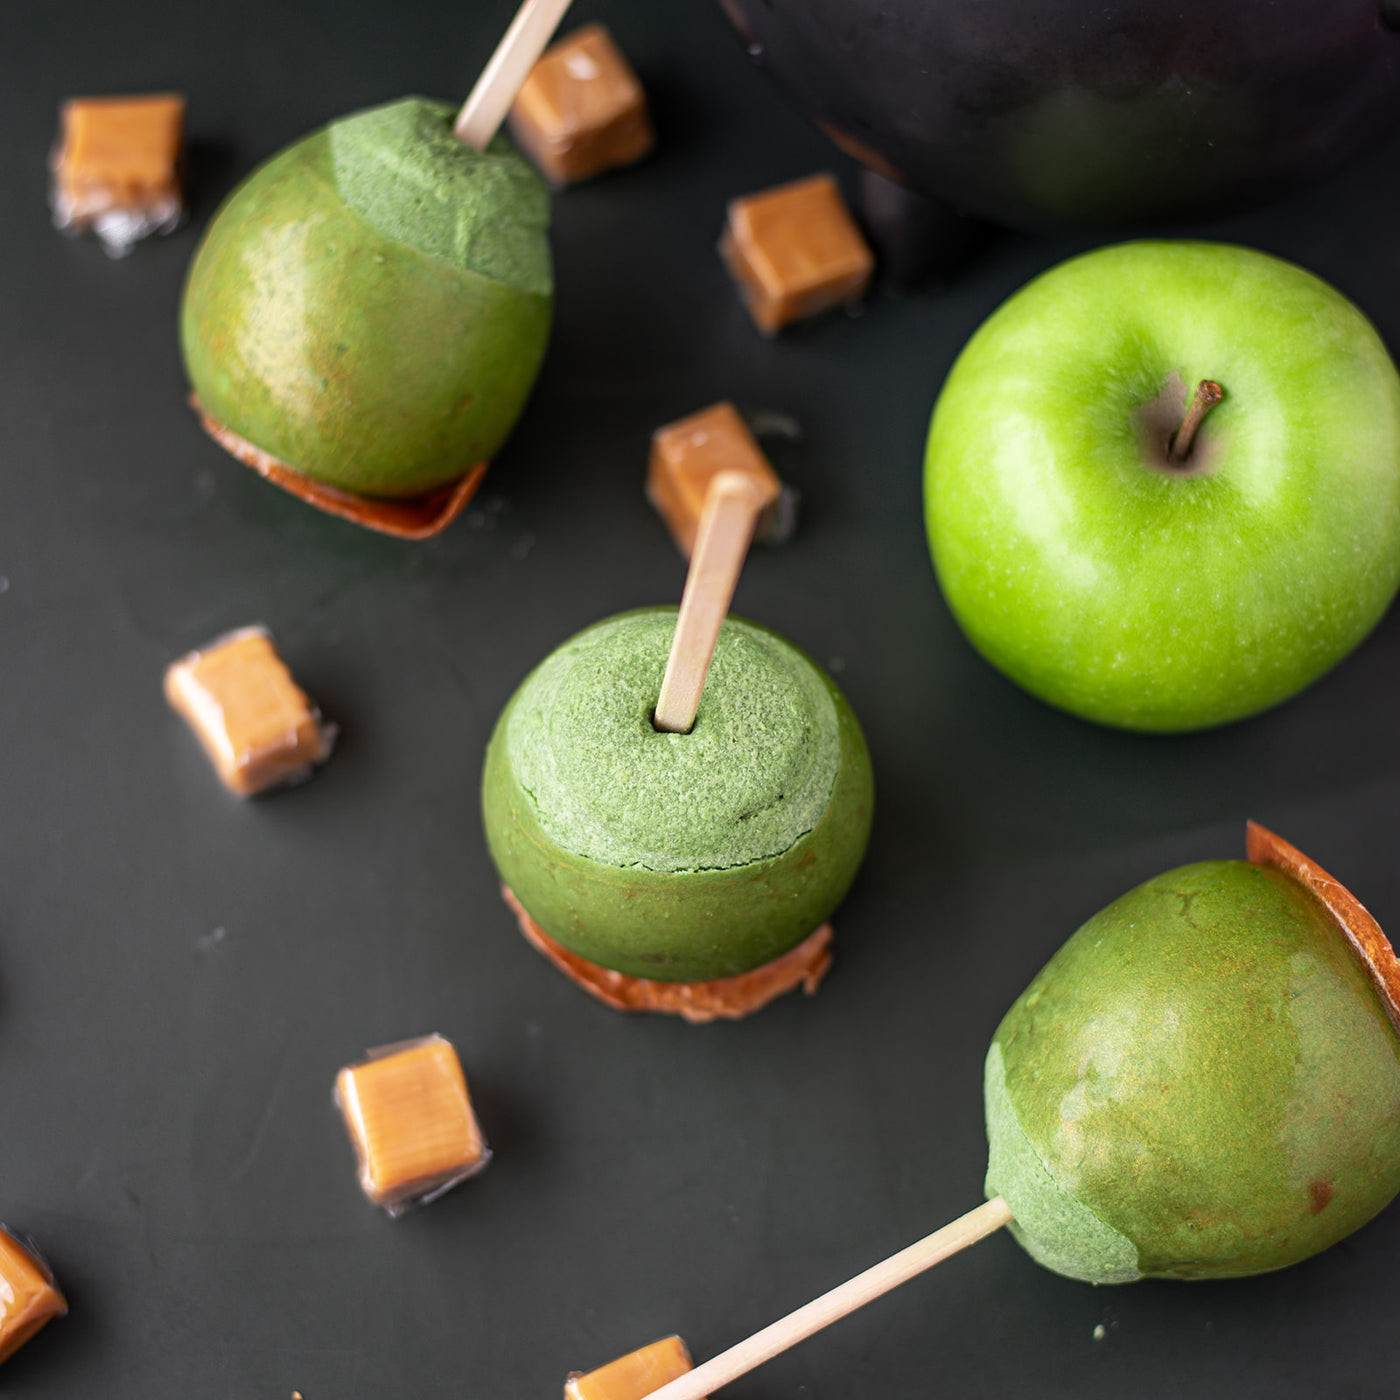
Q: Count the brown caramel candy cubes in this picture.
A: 8